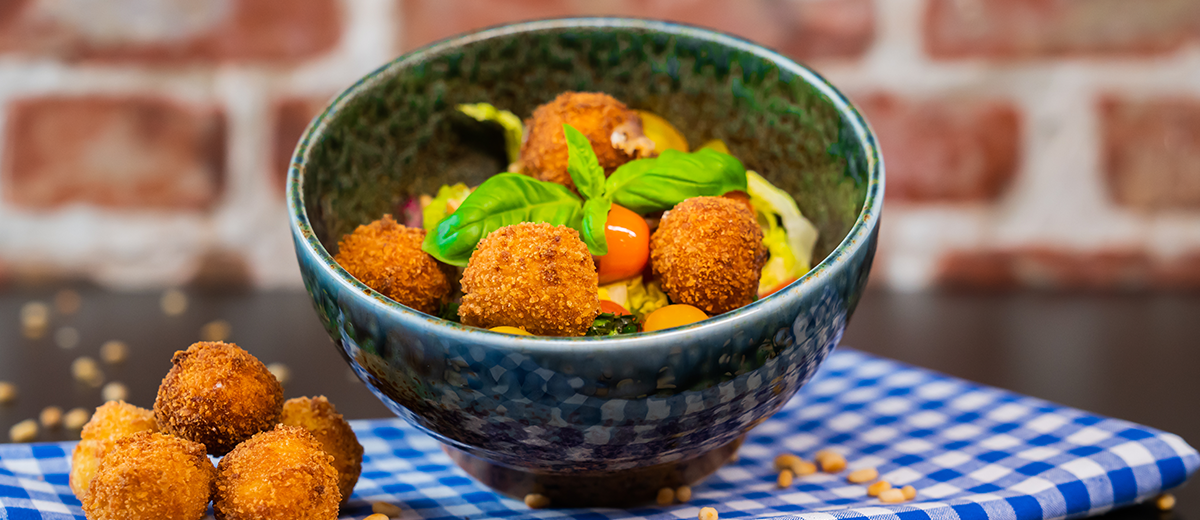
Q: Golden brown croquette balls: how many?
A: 9